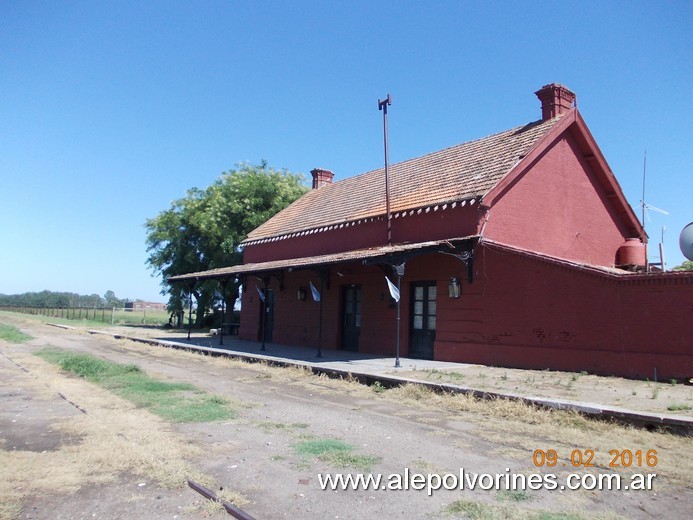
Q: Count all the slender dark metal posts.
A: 5